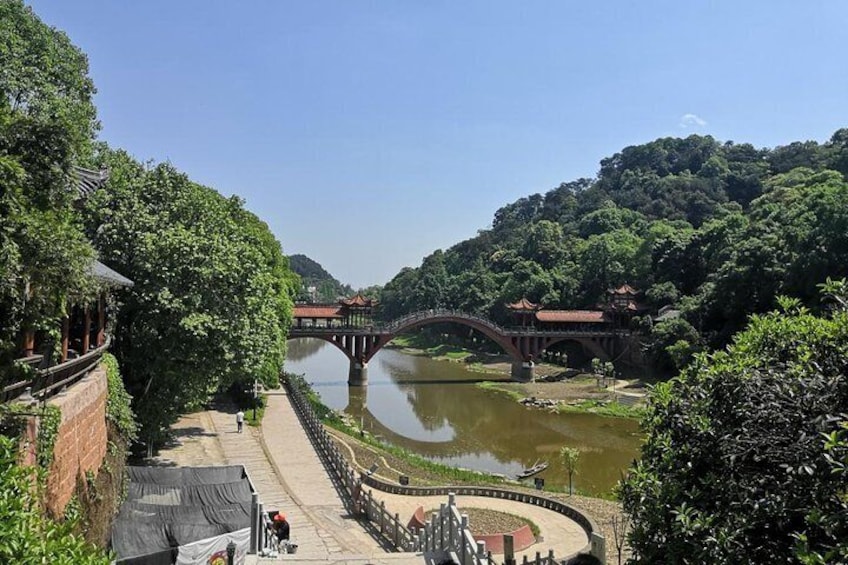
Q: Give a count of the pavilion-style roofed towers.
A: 3